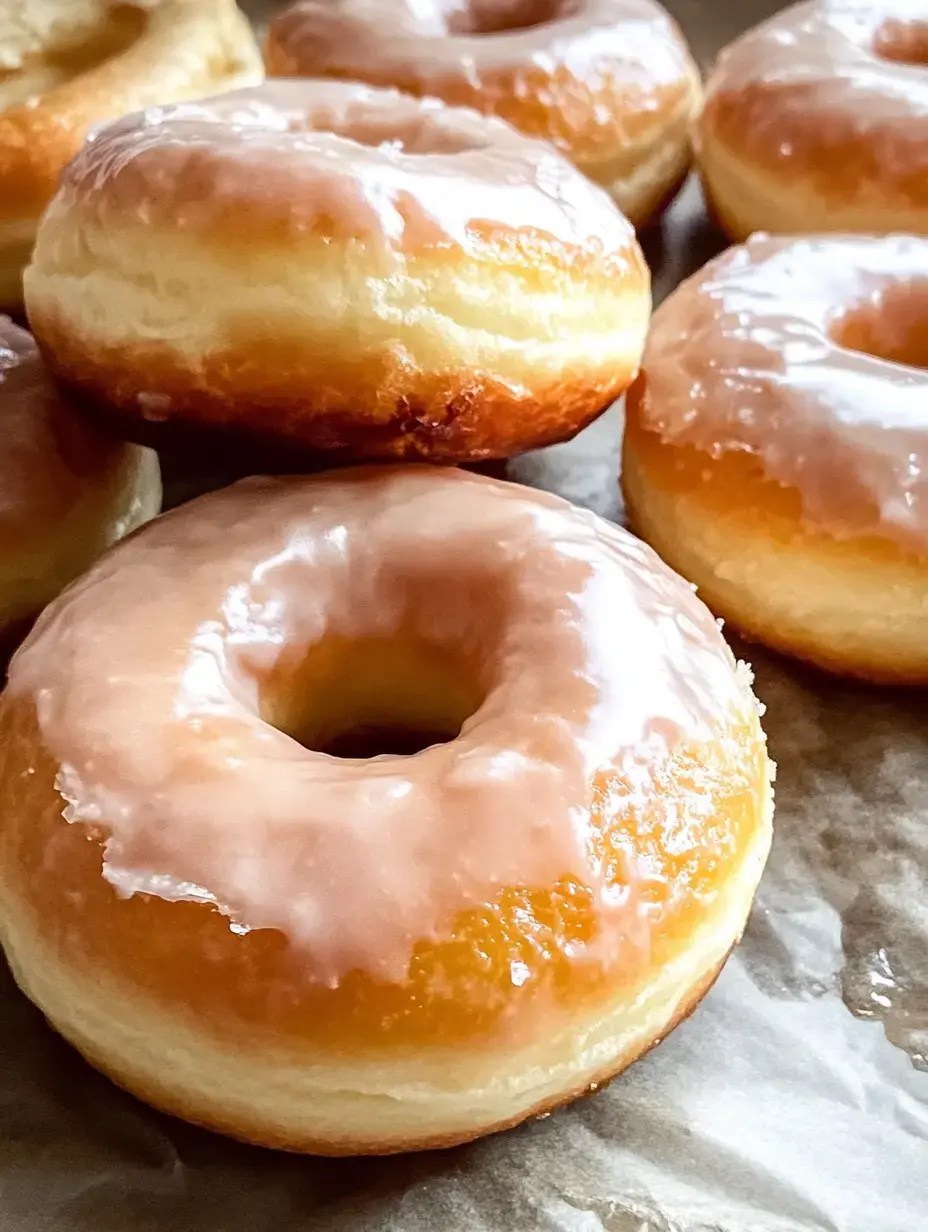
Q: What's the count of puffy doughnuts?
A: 7